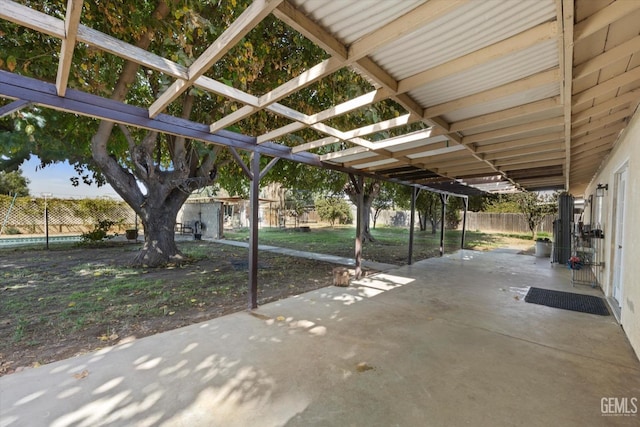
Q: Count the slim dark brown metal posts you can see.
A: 5